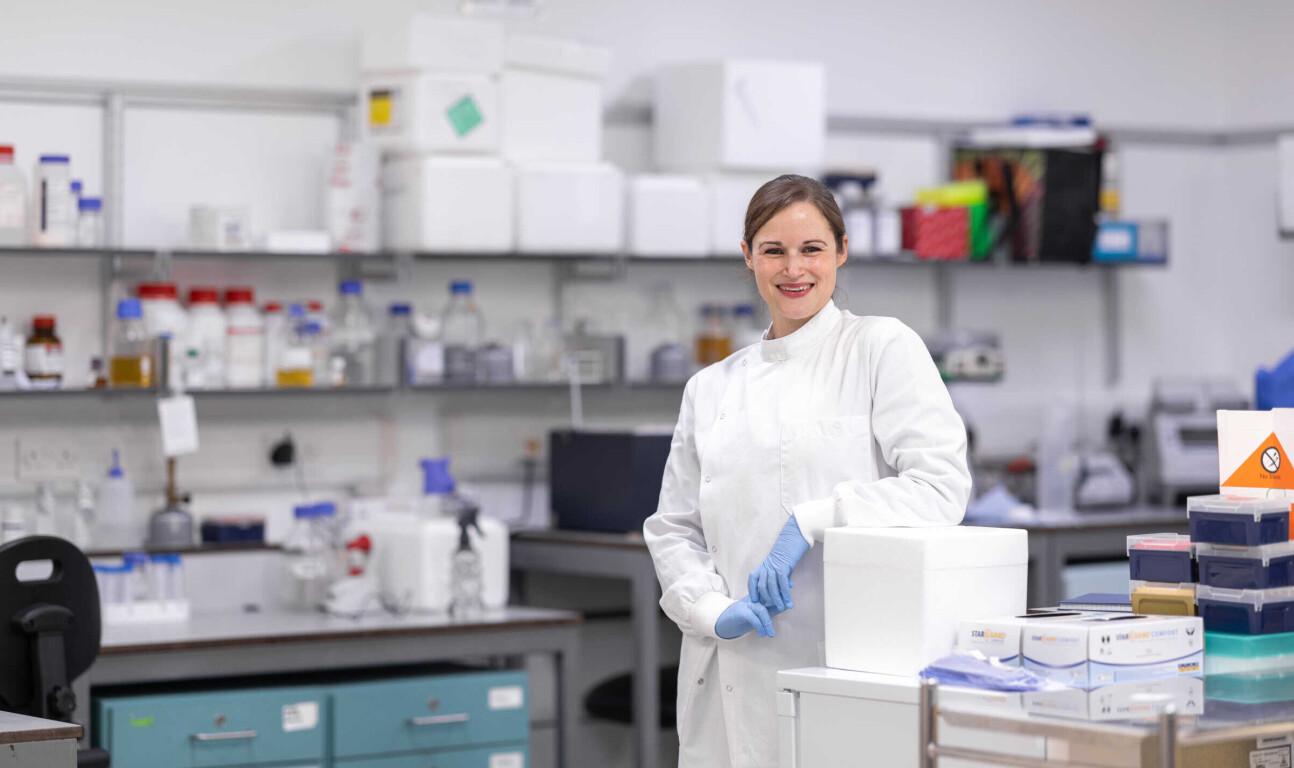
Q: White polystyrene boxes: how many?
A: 9